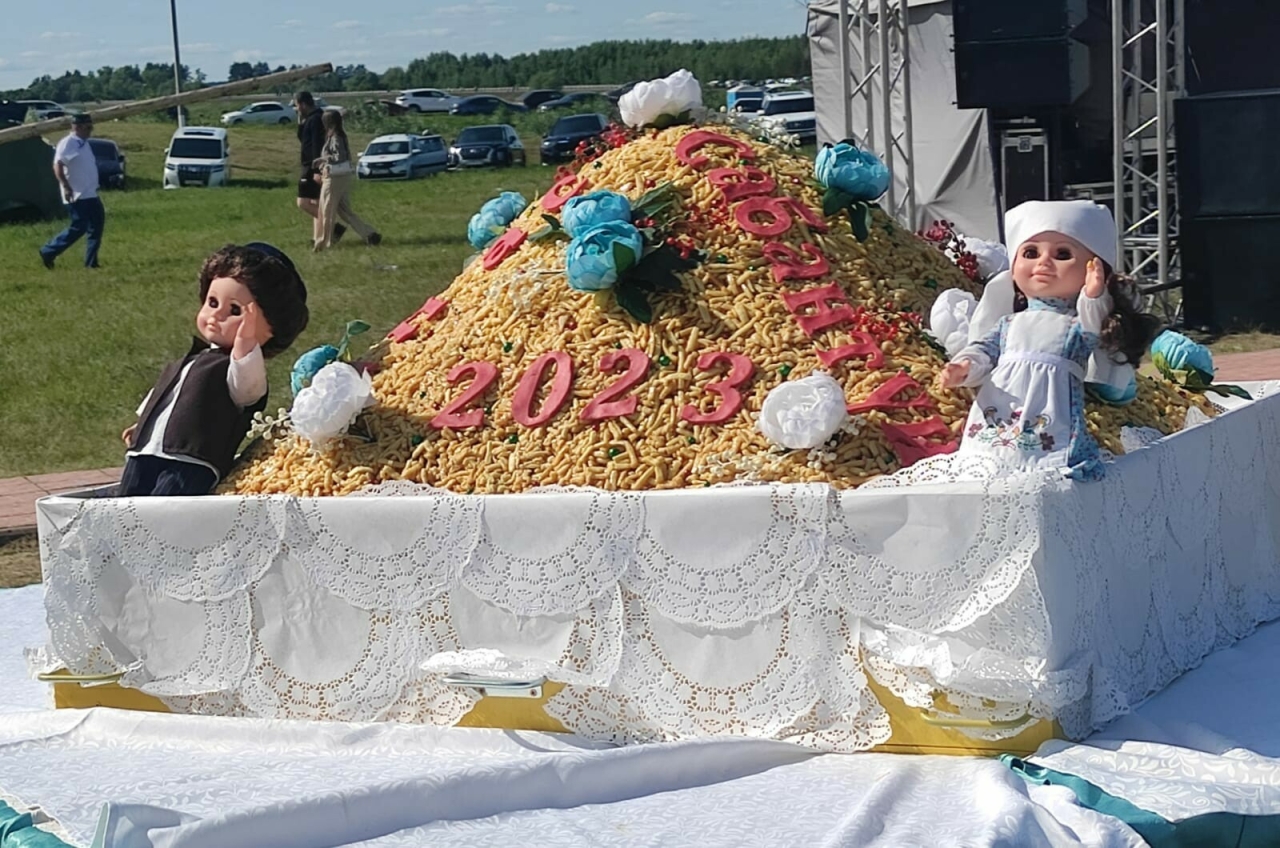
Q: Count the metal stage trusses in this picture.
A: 2